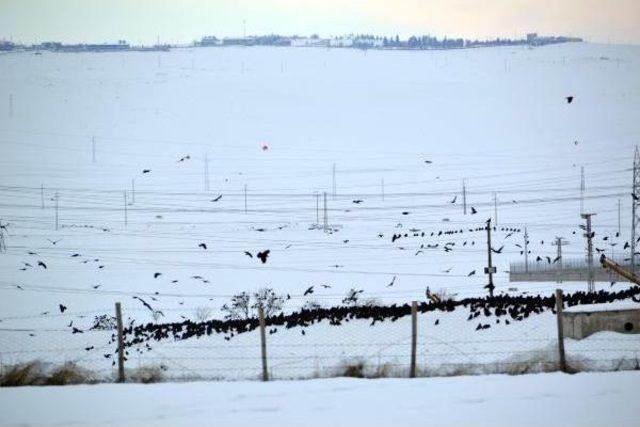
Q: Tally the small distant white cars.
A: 0